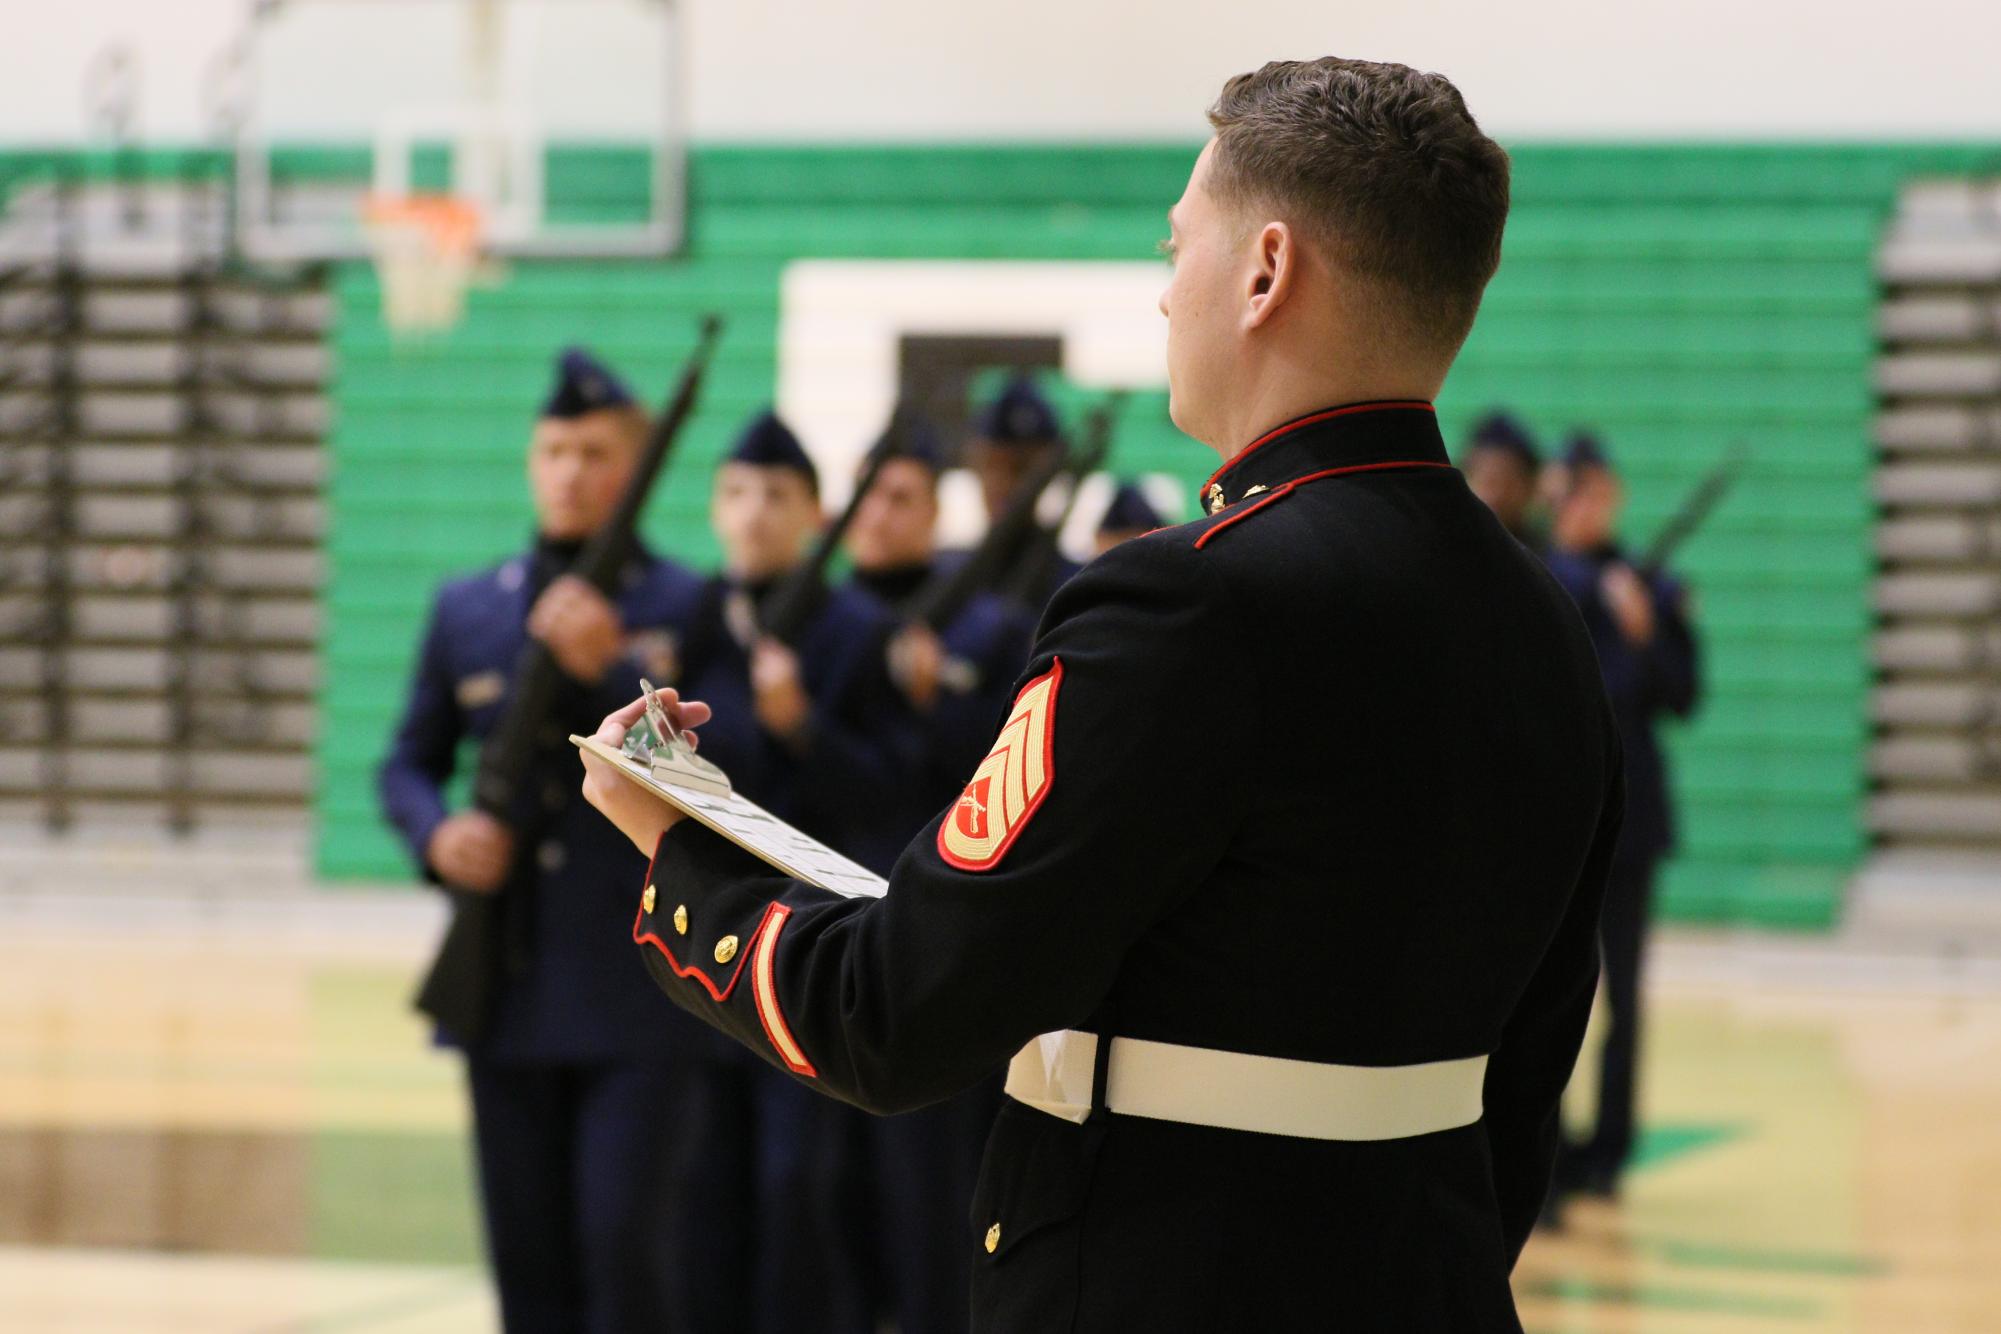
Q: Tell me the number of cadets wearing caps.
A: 7